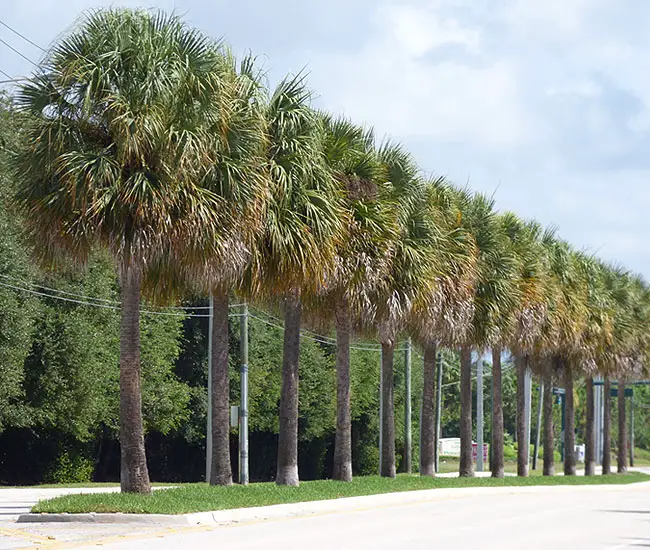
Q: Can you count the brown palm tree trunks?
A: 14